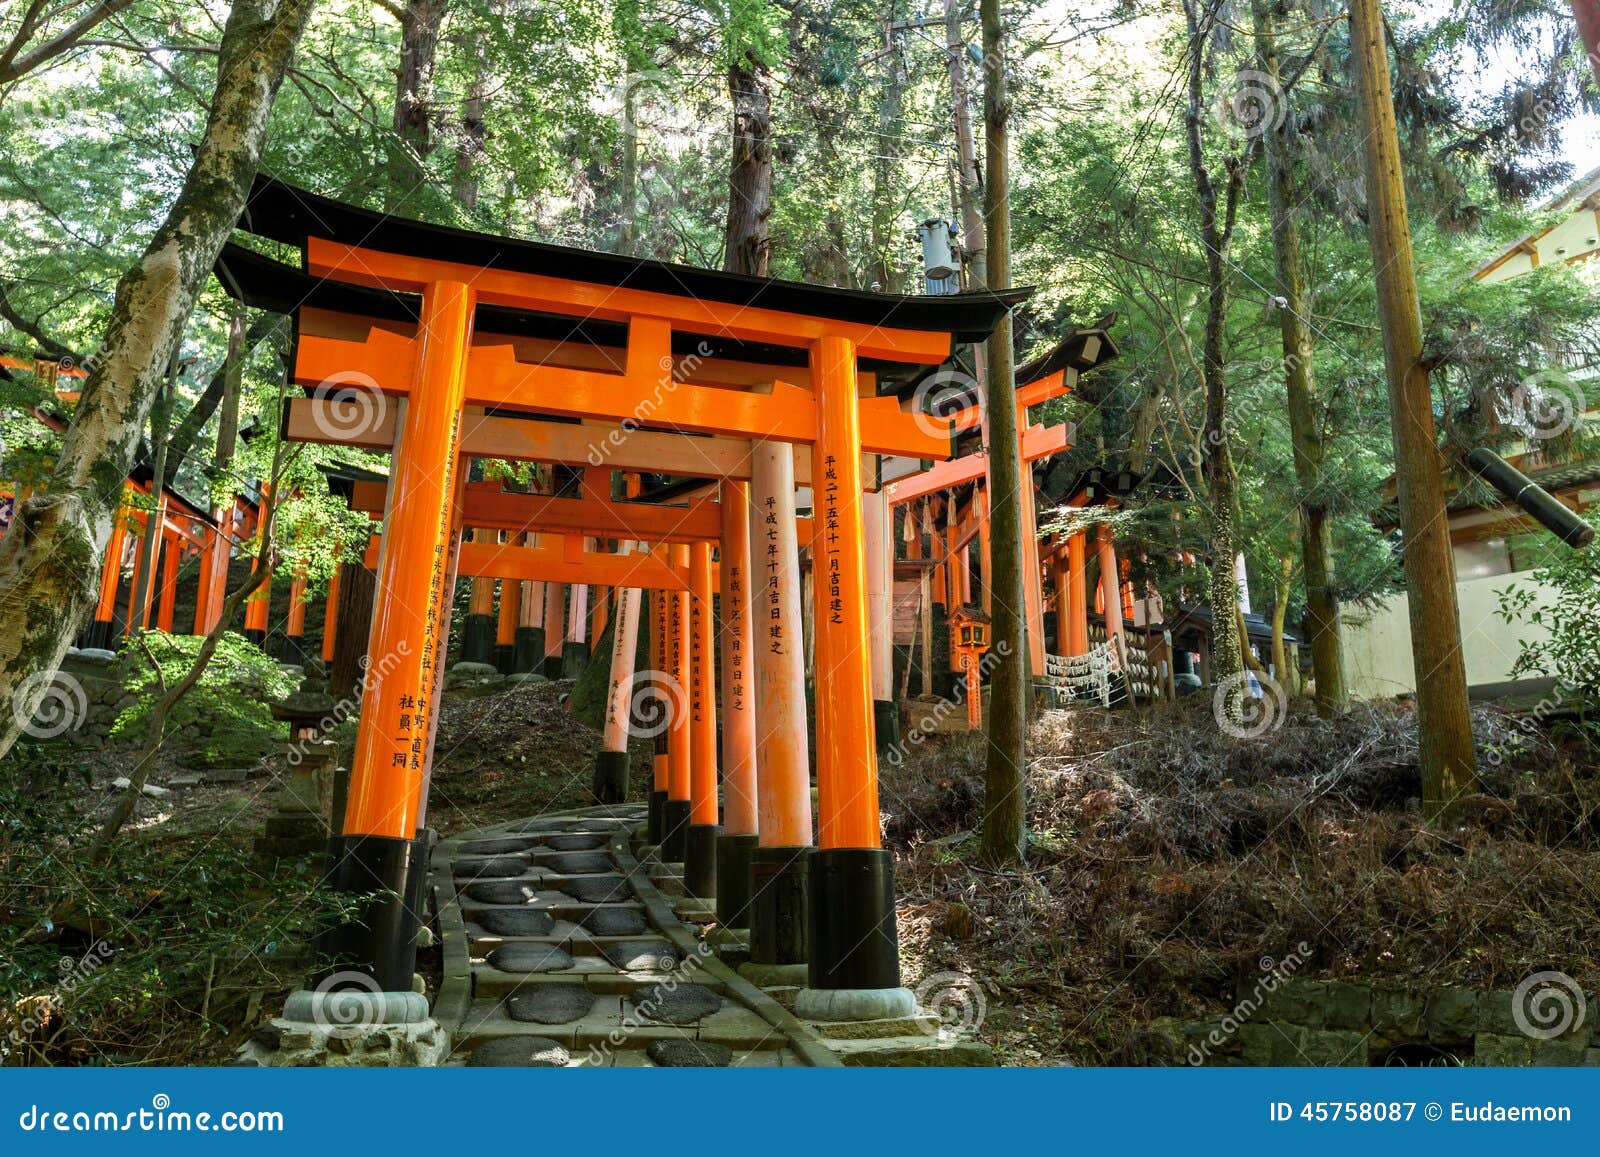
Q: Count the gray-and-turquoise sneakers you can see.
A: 0